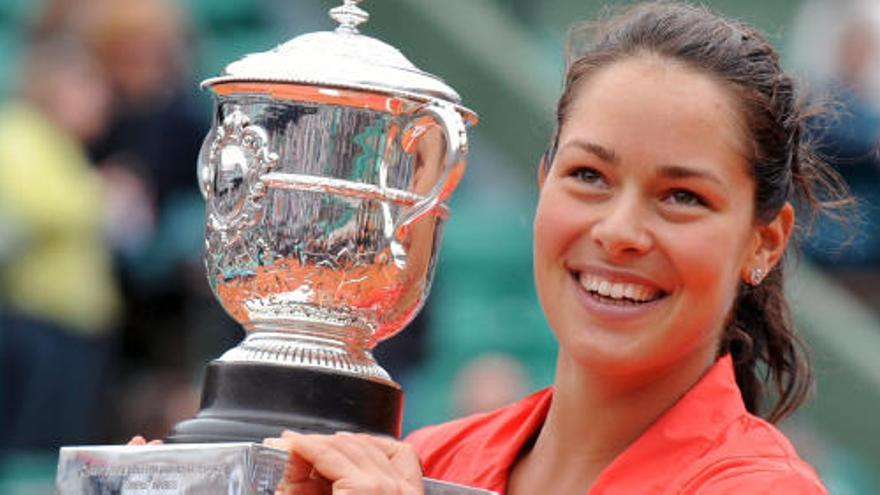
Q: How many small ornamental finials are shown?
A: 1